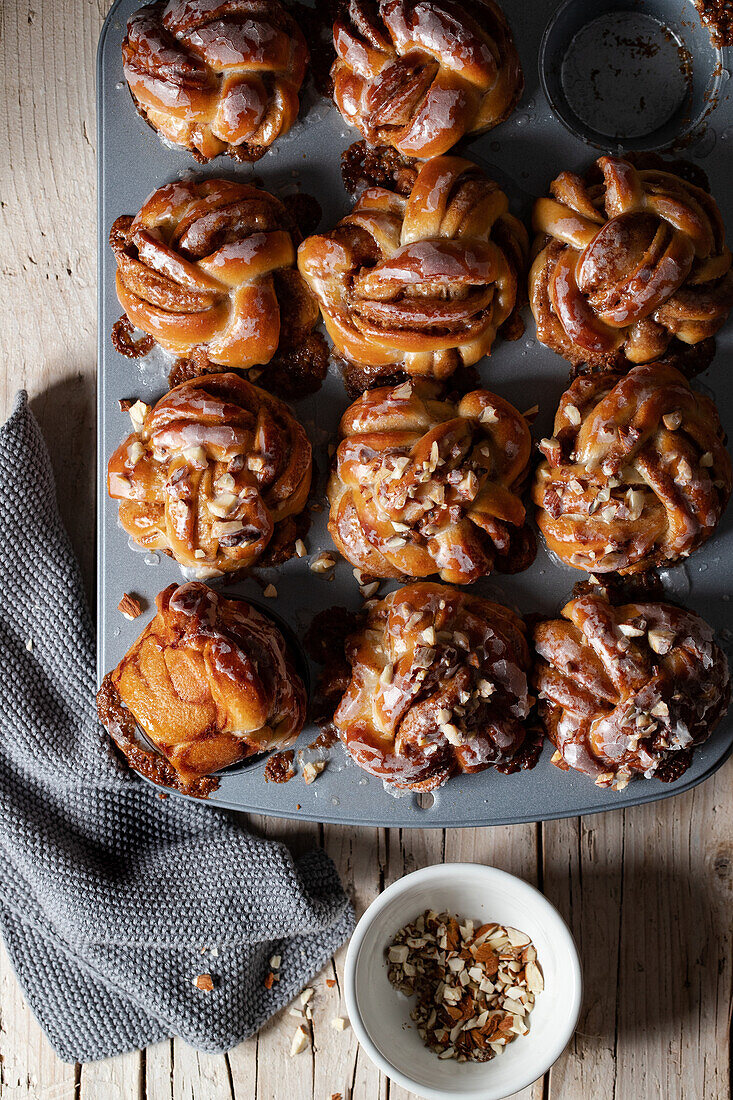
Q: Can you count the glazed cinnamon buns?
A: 11